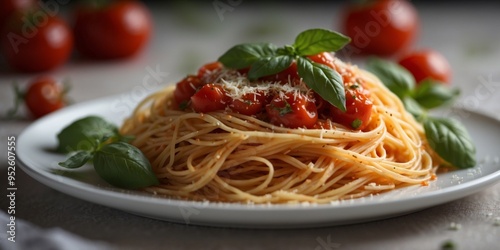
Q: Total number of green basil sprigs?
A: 3